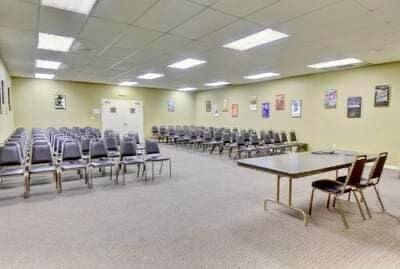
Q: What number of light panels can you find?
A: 12